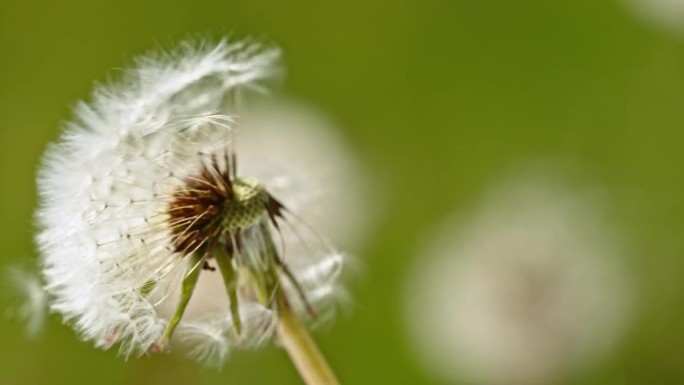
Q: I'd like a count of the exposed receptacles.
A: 1